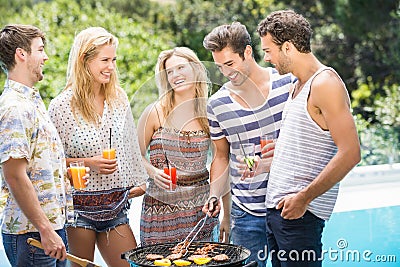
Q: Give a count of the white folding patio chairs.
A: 0